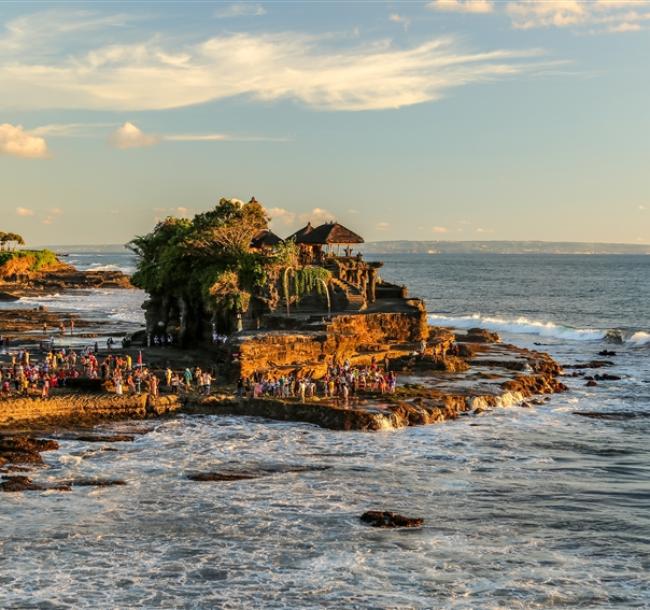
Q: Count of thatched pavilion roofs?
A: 3